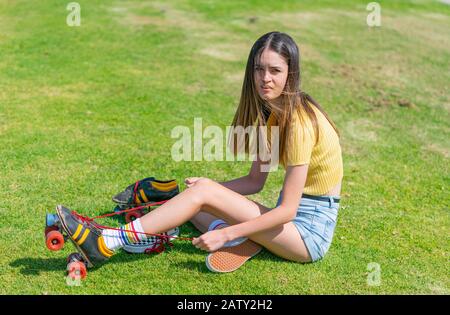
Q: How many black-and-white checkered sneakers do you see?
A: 1